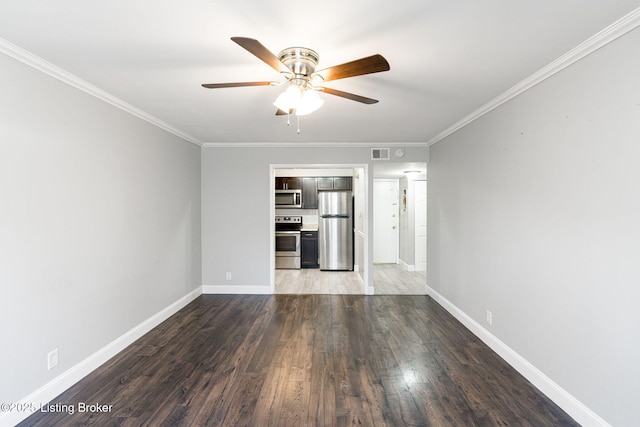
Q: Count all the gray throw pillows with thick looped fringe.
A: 0